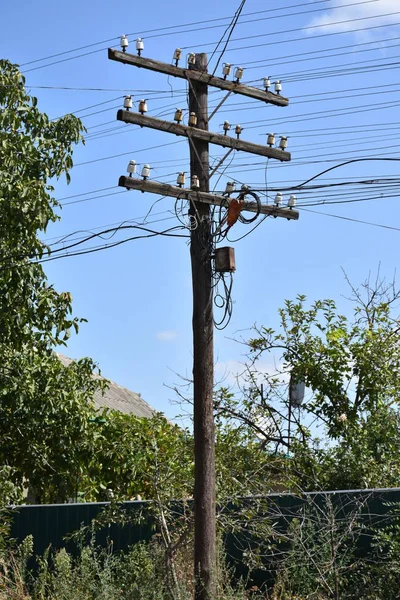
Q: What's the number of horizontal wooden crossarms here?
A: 3